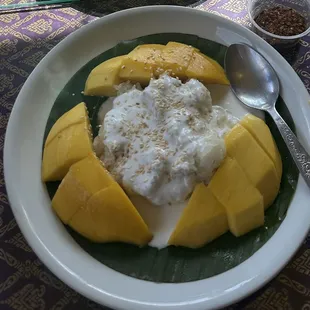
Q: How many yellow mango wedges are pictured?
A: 12